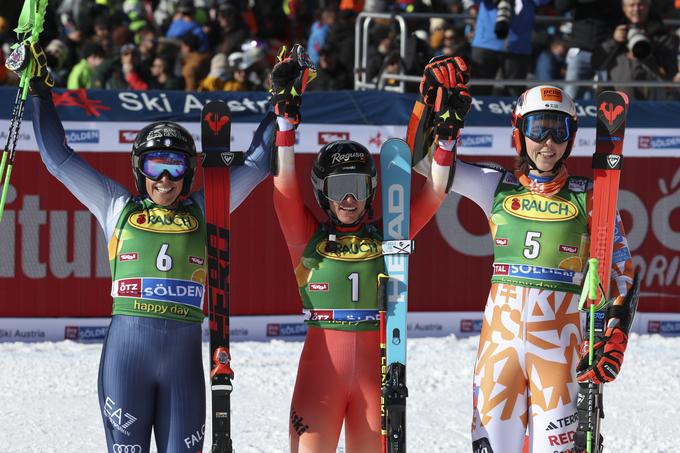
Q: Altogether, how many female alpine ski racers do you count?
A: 3